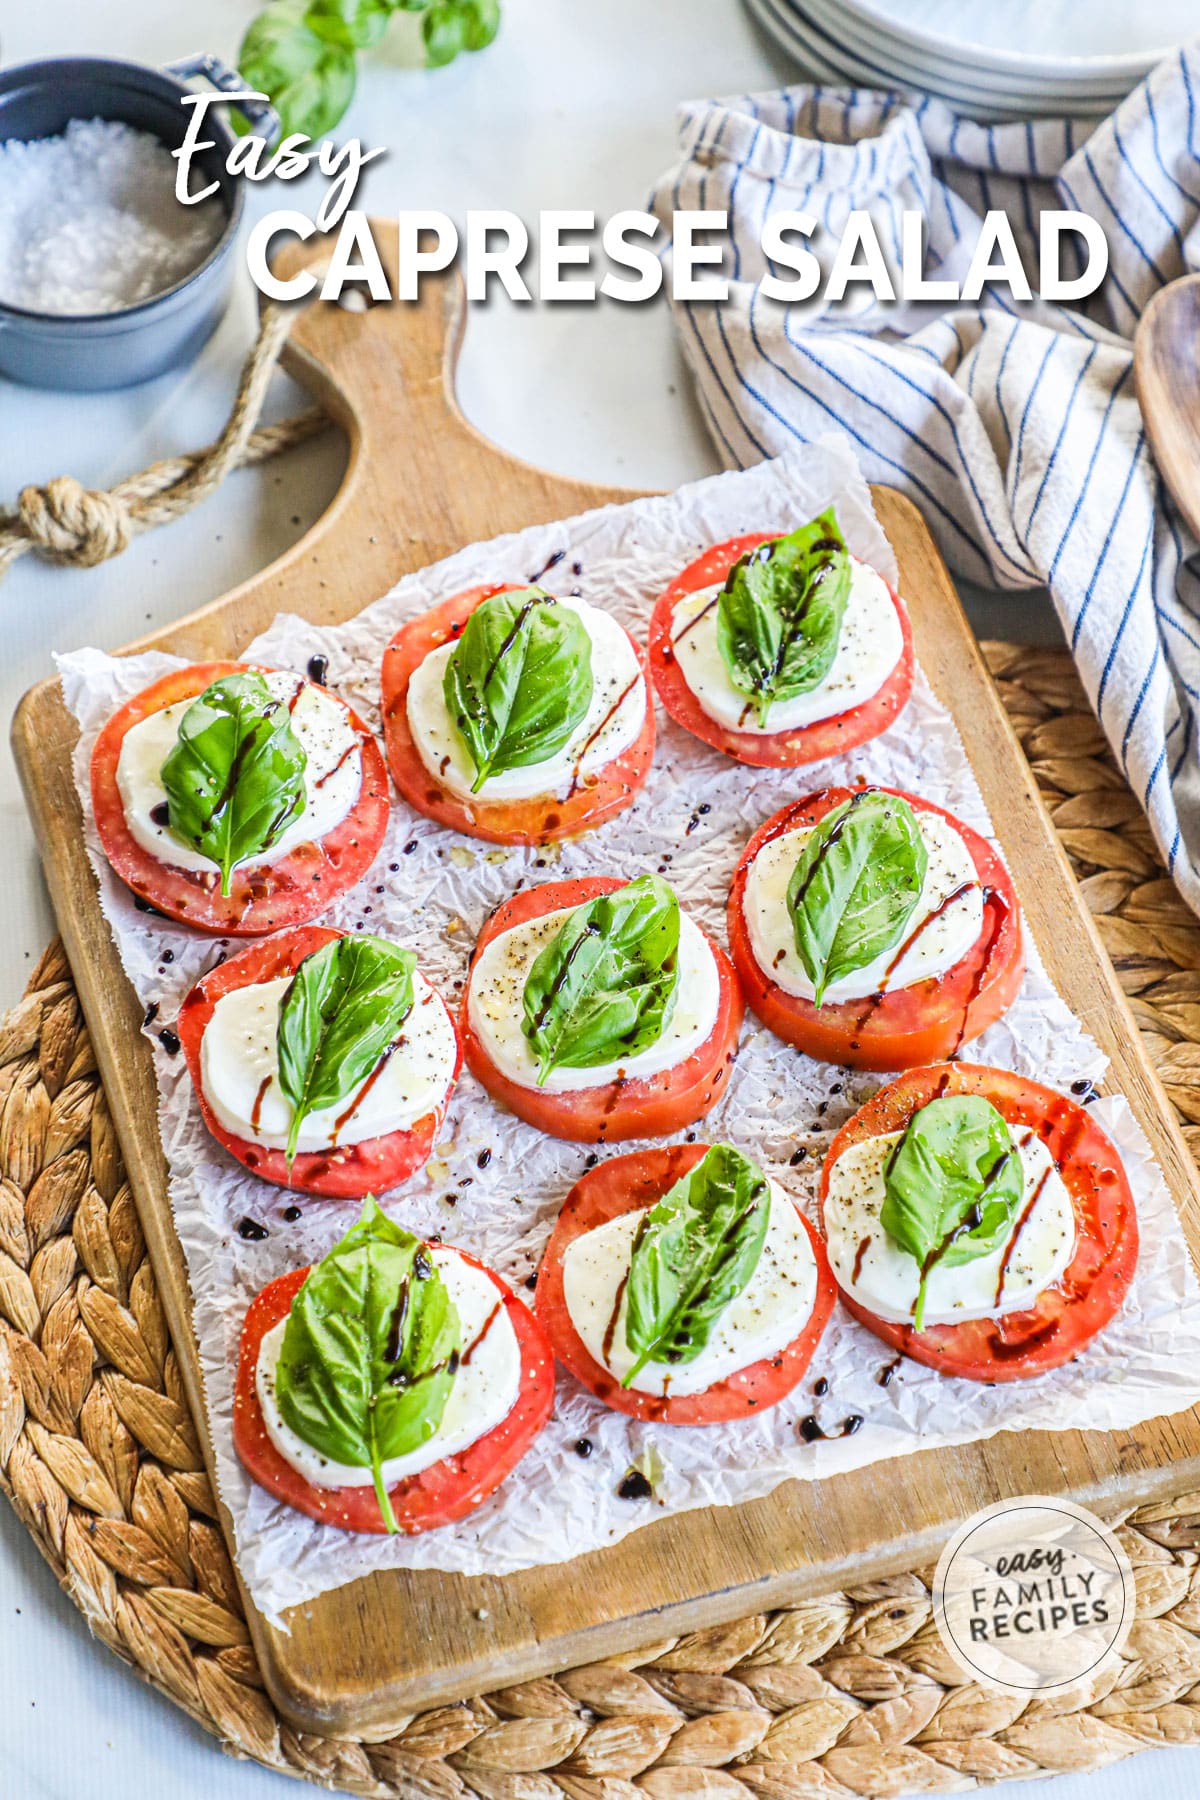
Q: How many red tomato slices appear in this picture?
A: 9